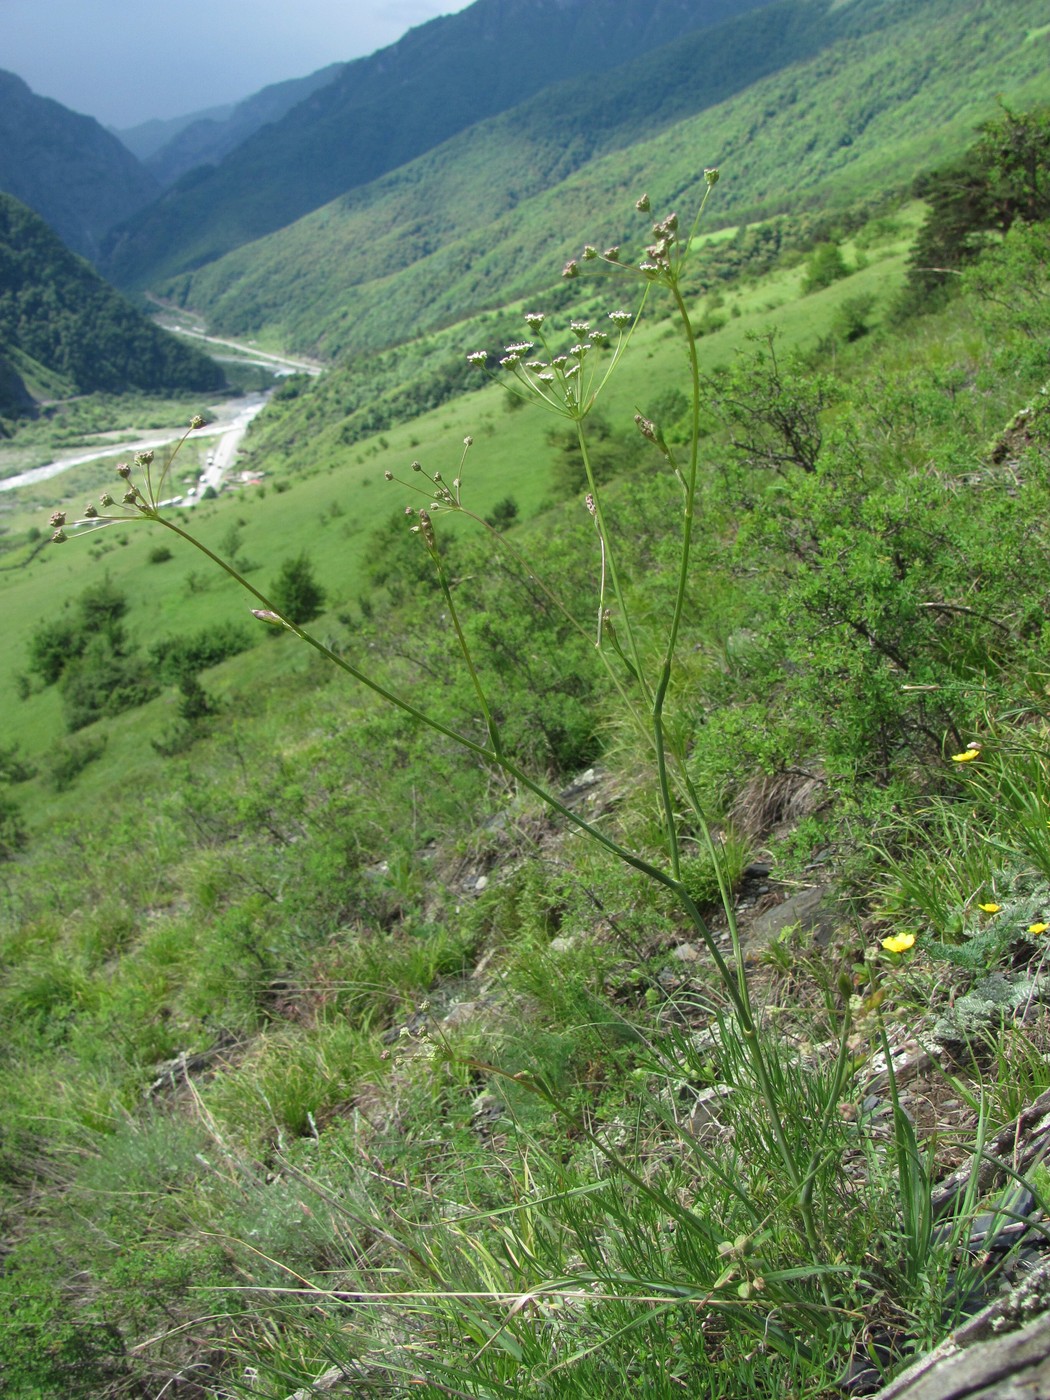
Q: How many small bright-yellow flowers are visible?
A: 4